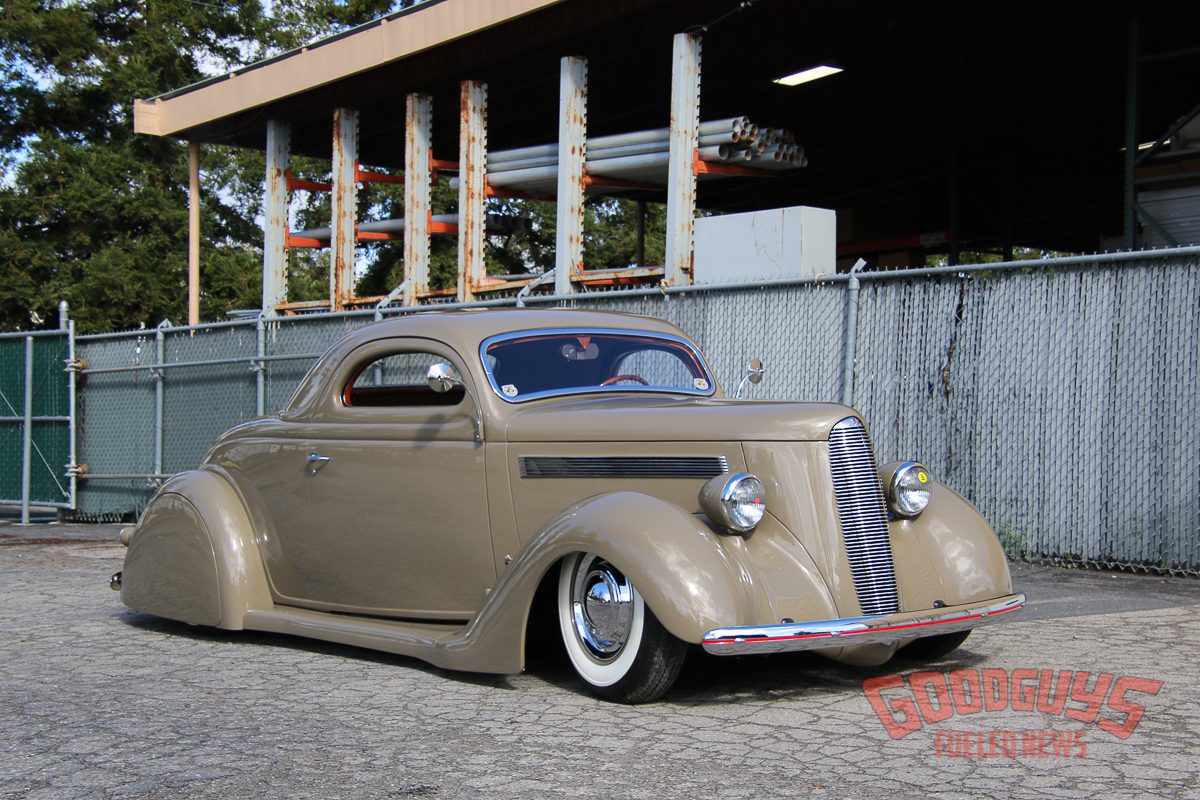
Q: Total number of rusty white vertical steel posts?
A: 6